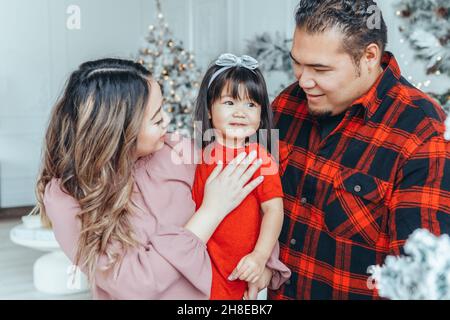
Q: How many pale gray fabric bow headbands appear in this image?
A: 1